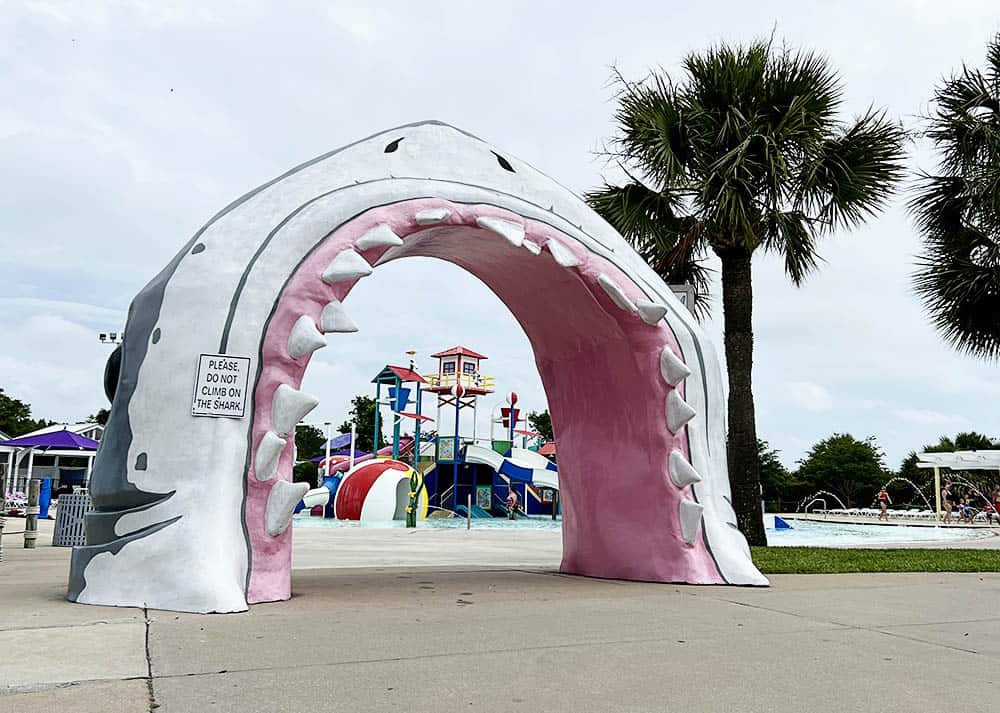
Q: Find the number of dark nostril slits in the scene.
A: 2